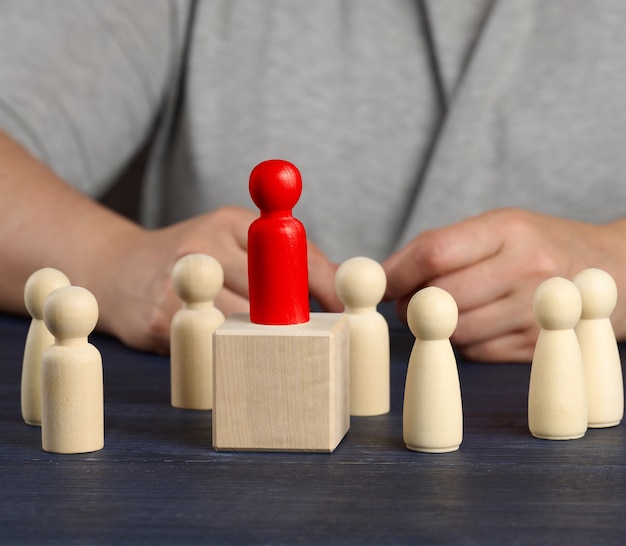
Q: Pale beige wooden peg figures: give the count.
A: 7